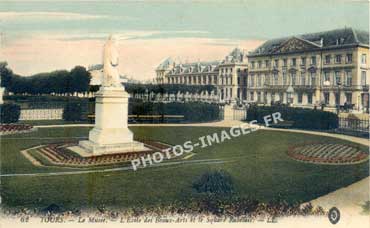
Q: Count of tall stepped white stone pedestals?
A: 1